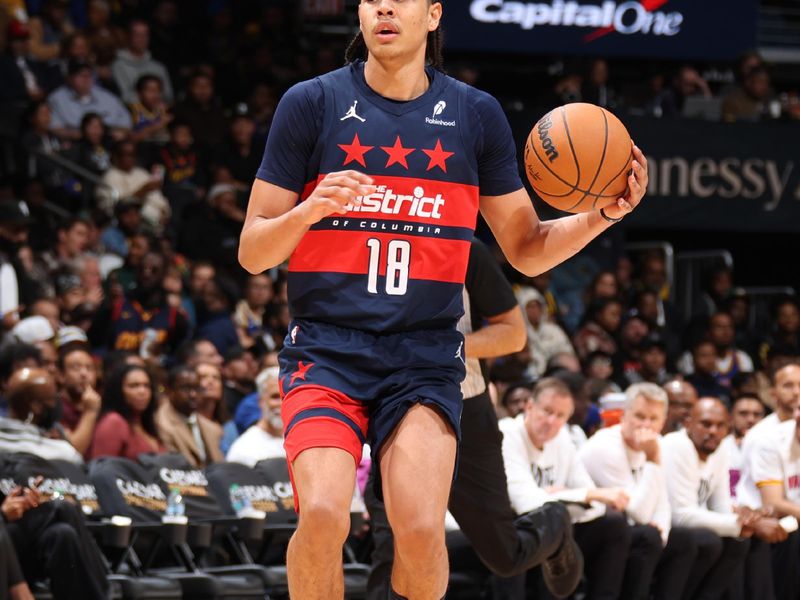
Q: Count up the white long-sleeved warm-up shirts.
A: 3